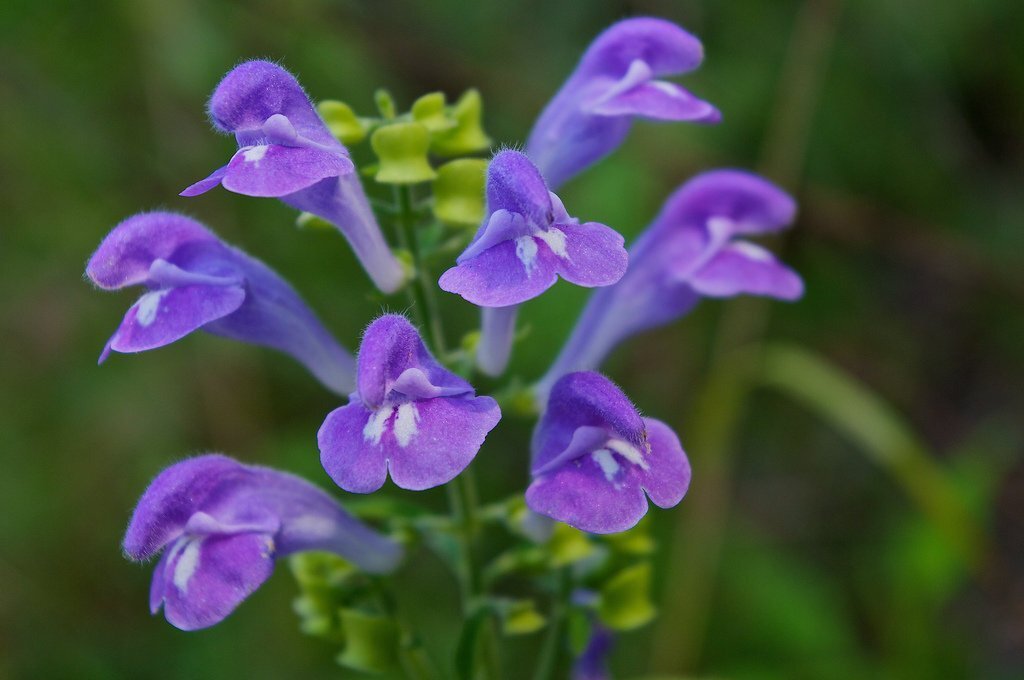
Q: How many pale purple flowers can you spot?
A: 8